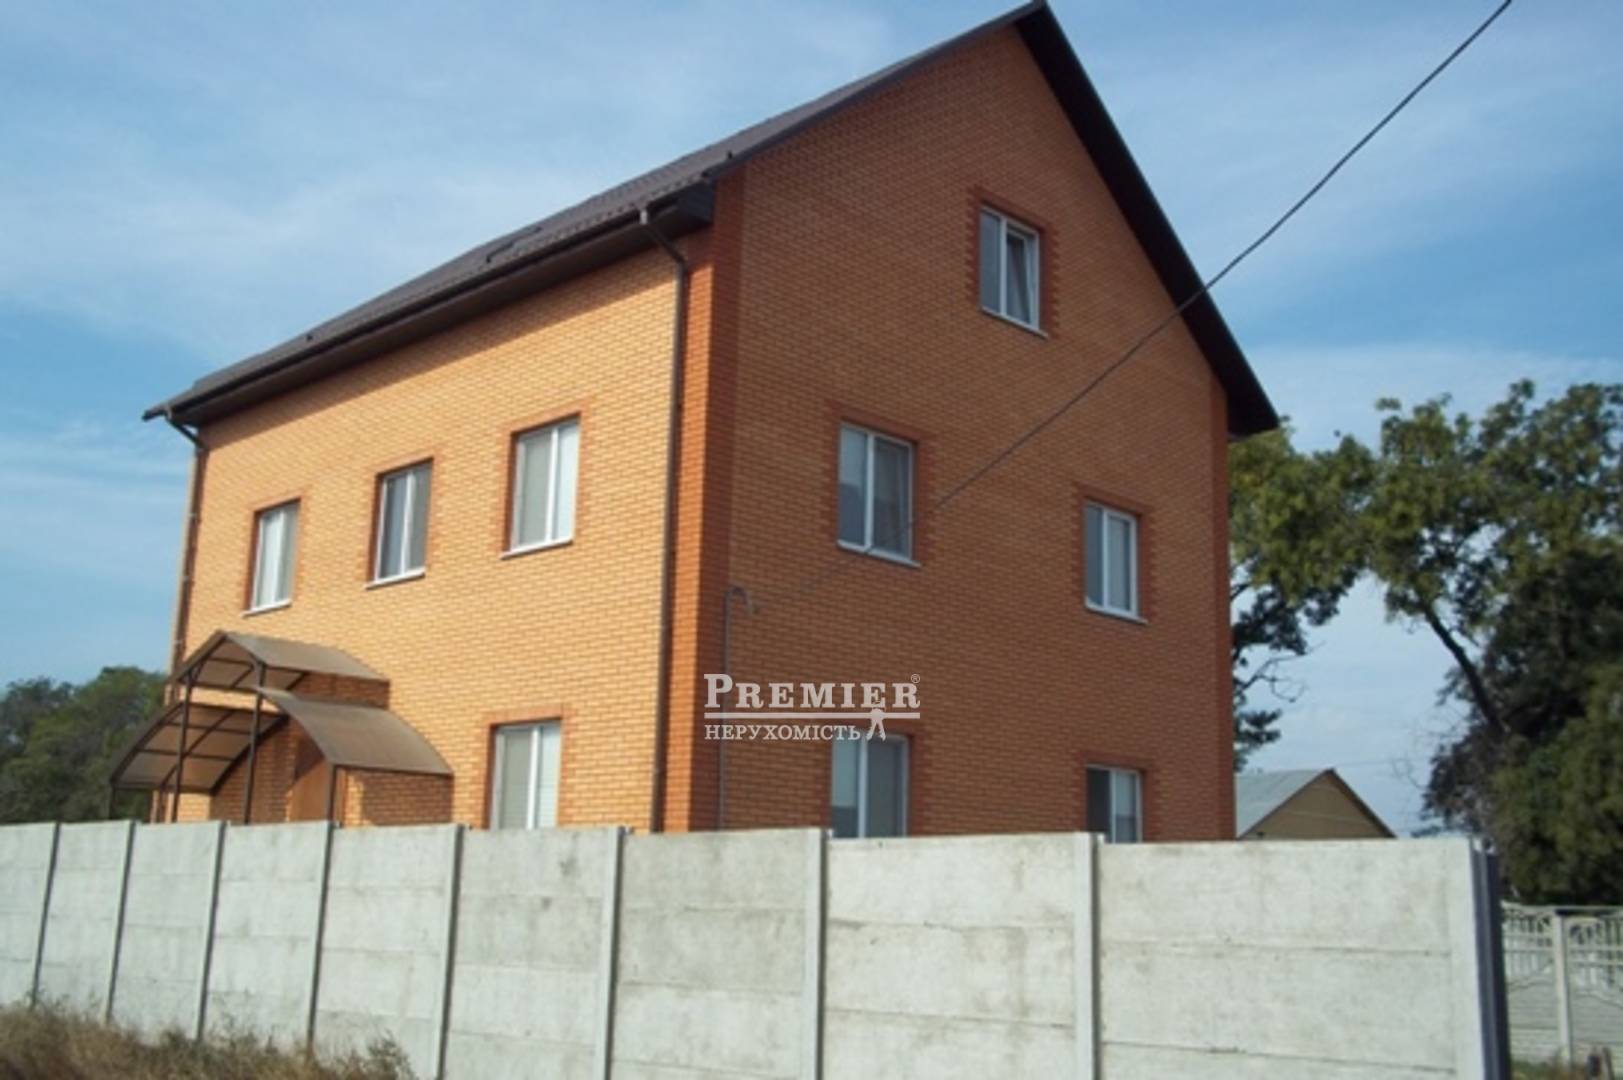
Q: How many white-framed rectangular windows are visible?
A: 9